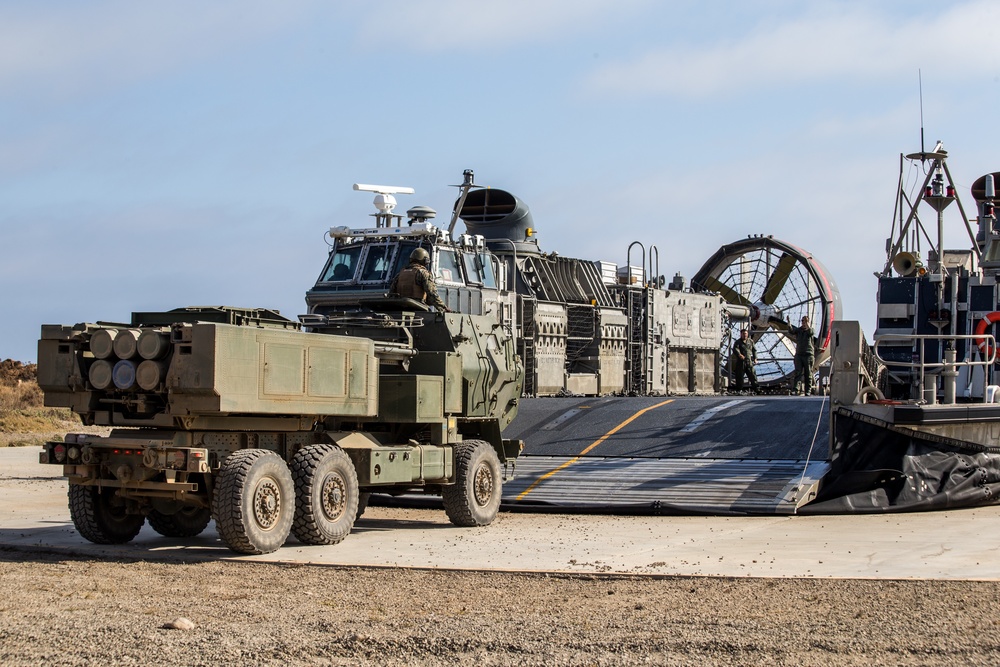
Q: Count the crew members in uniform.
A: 3